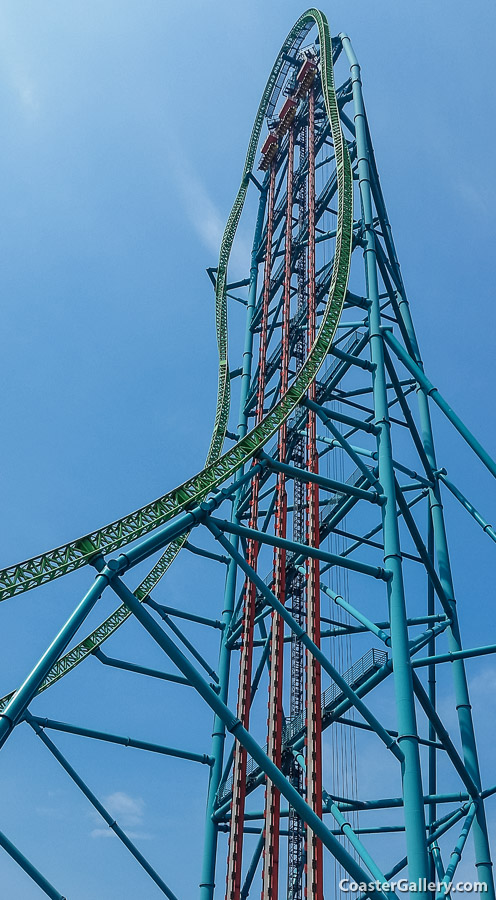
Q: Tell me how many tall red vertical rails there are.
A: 3